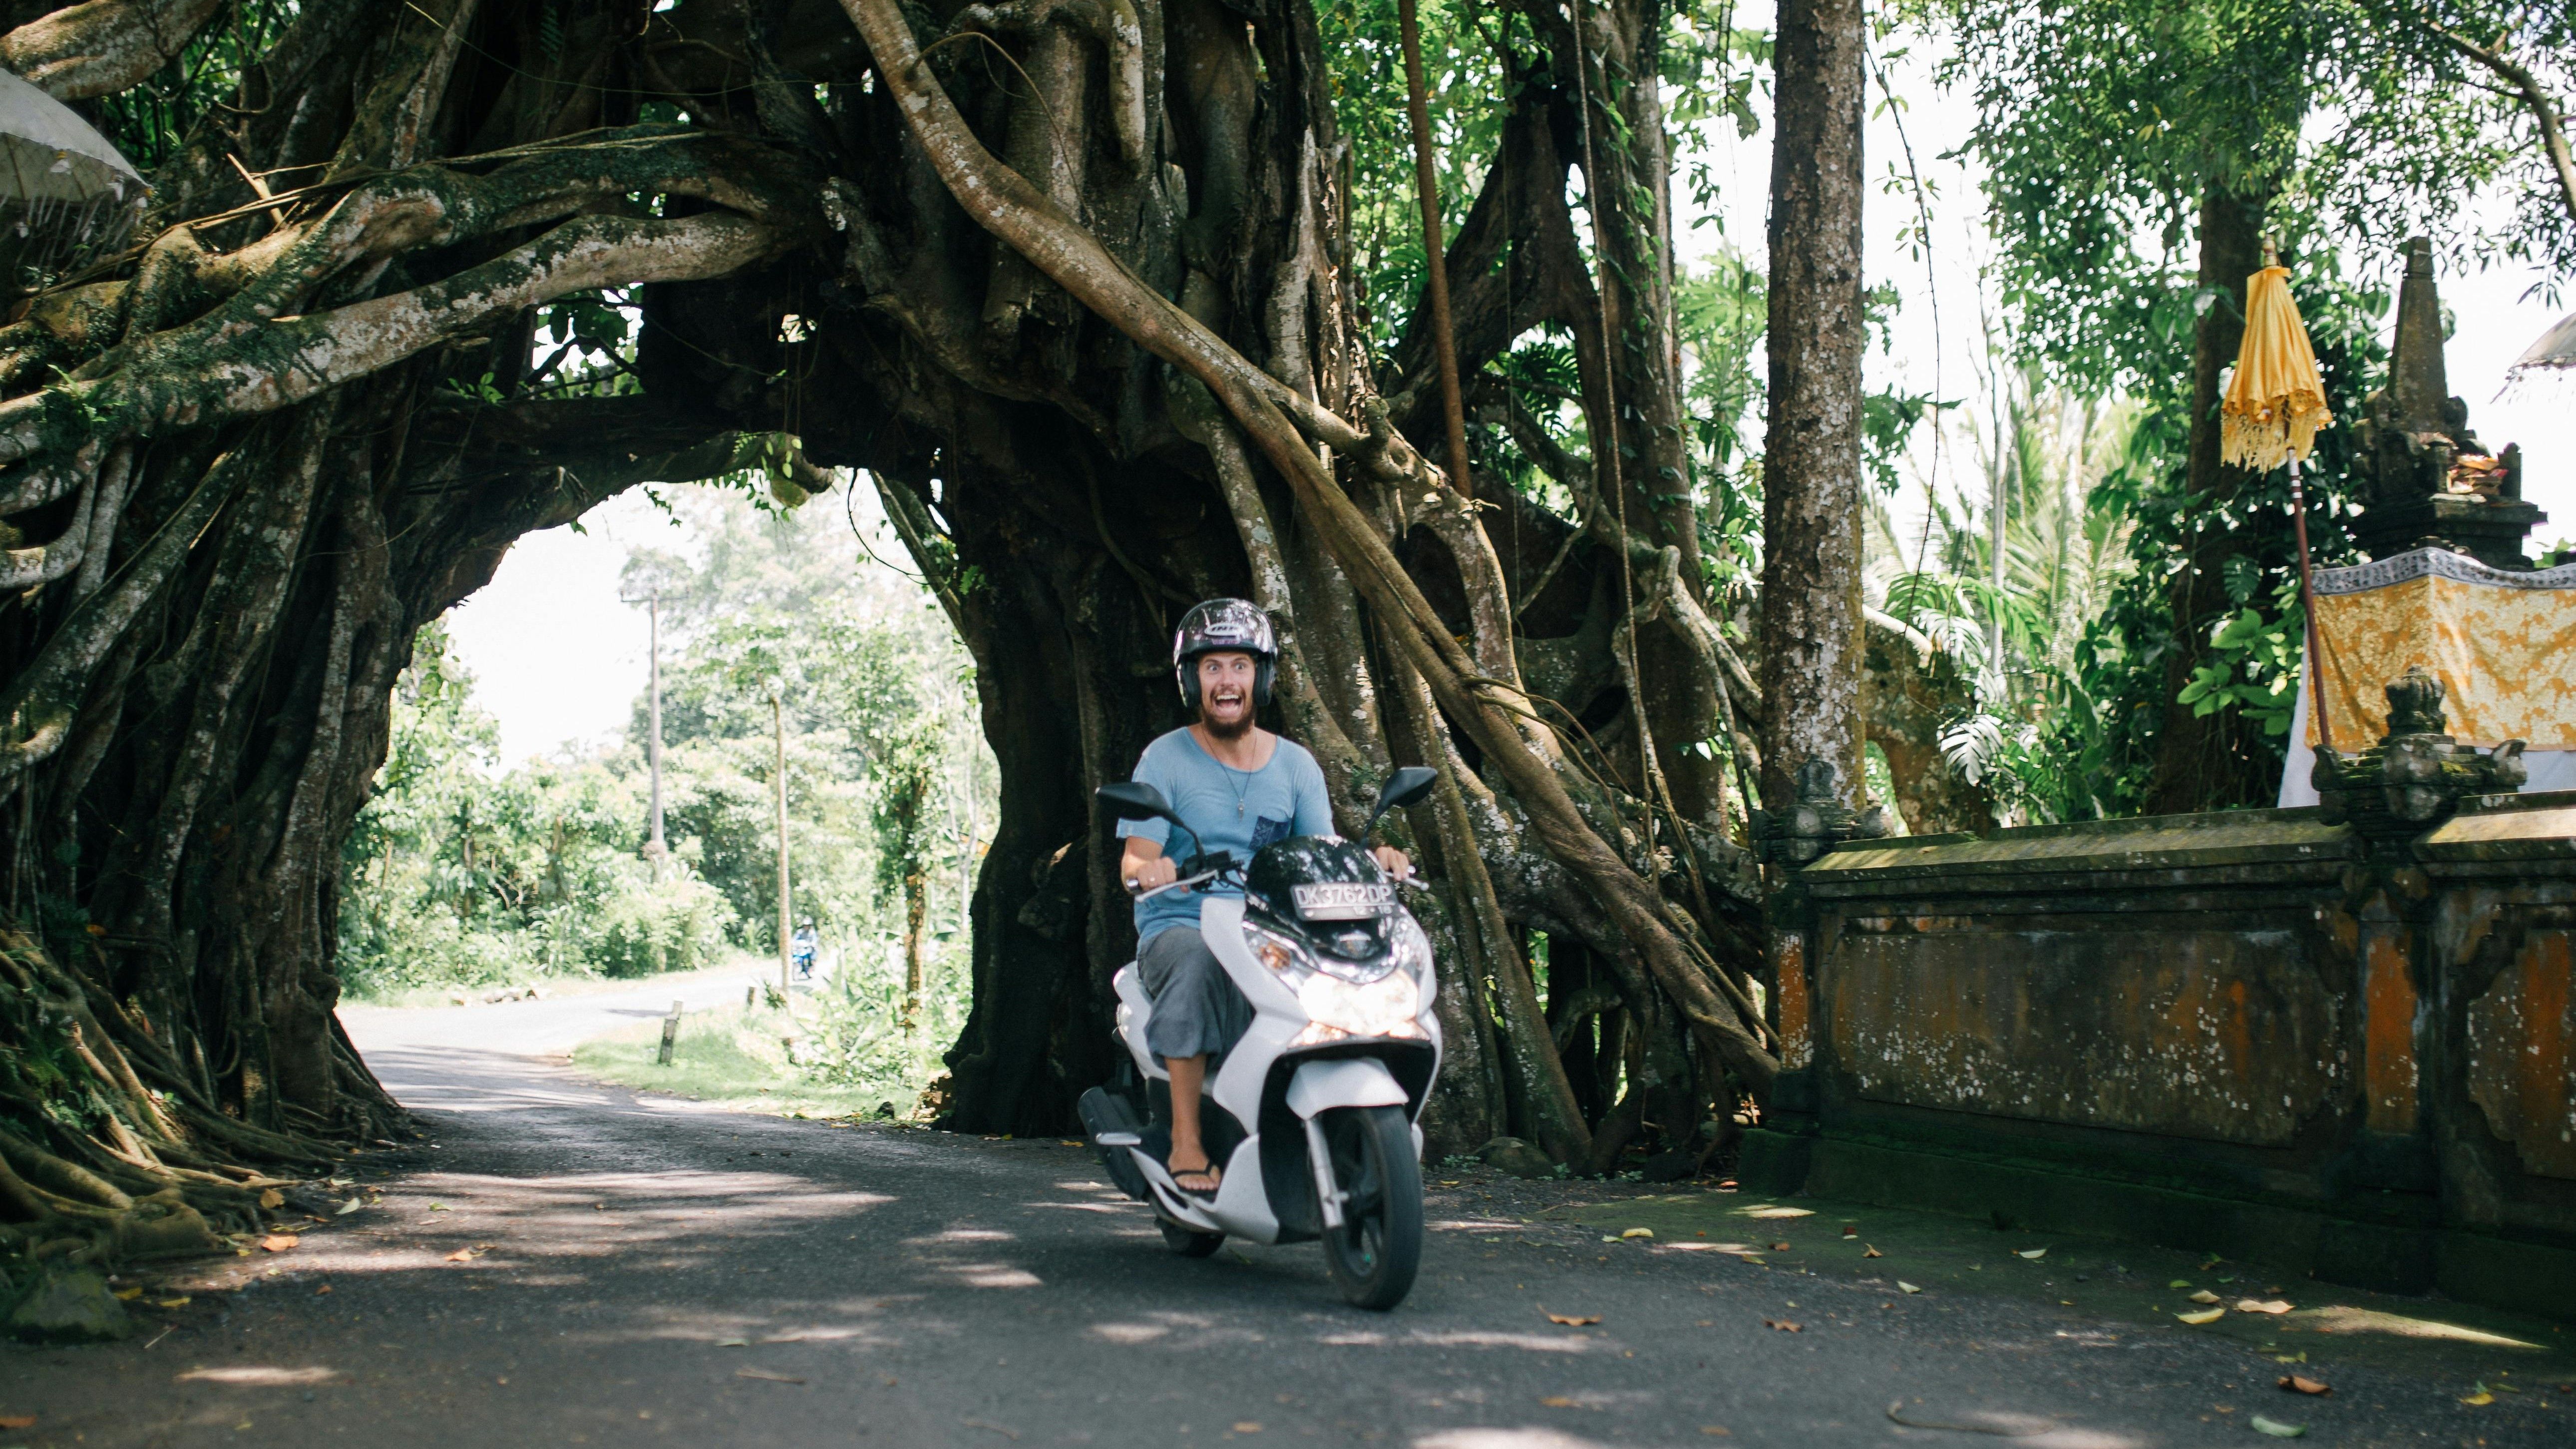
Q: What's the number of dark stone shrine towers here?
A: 1